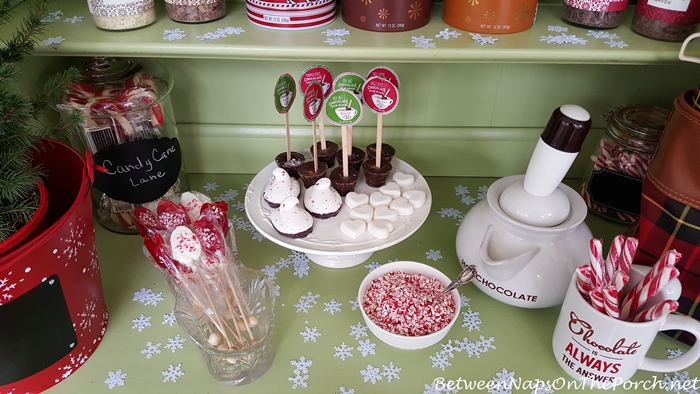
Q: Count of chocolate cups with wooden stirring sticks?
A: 7